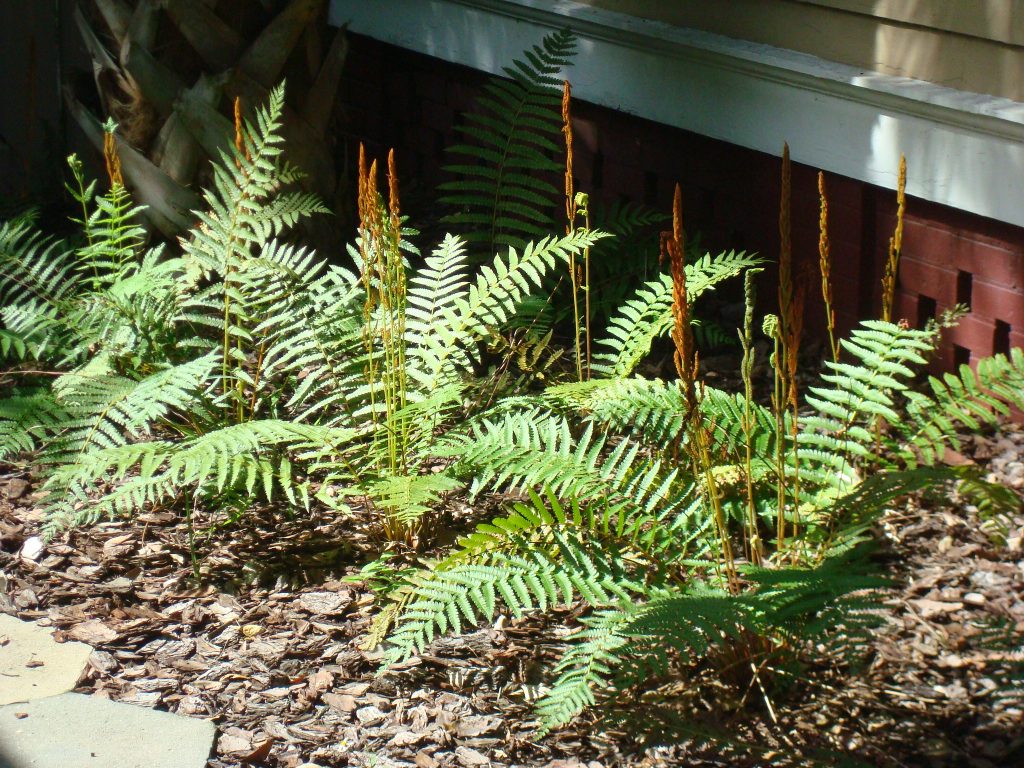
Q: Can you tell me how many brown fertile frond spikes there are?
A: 11